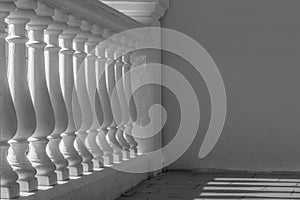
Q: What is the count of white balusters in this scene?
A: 11